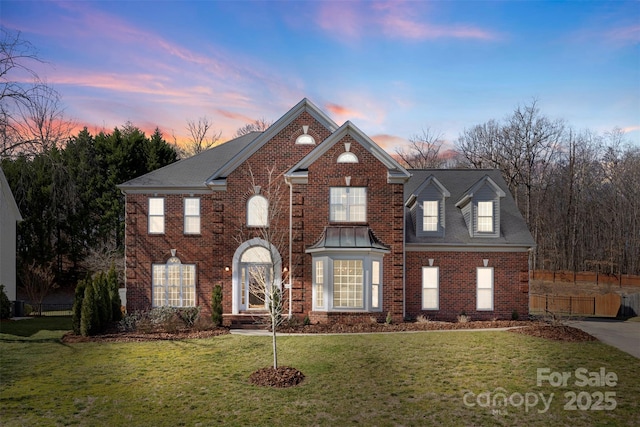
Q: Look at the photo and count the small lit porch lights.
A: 2